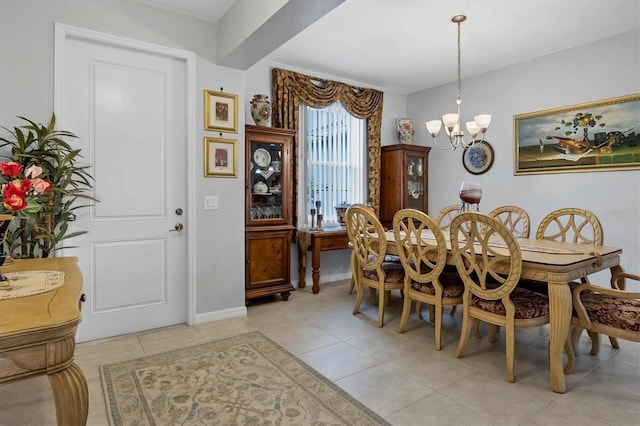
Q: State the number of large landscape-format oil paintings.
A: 1